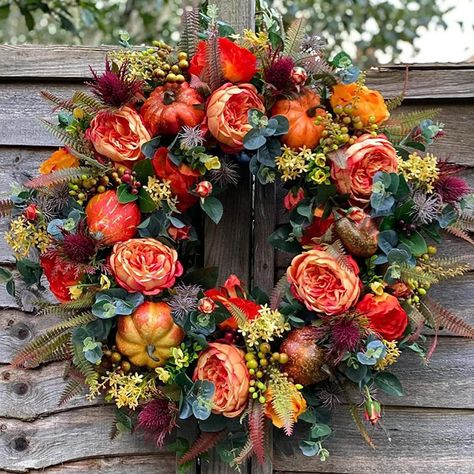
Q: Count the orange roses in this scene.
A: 6